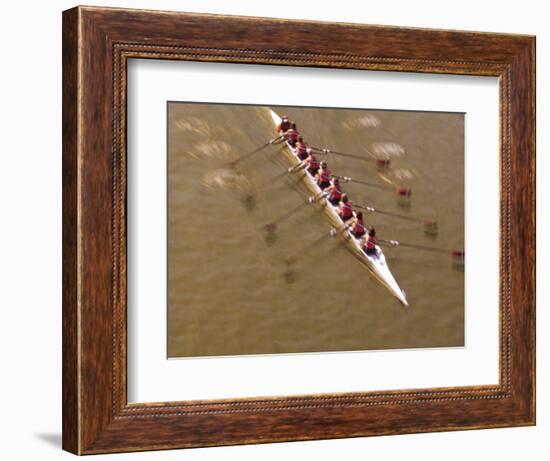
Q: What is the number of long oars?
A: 8